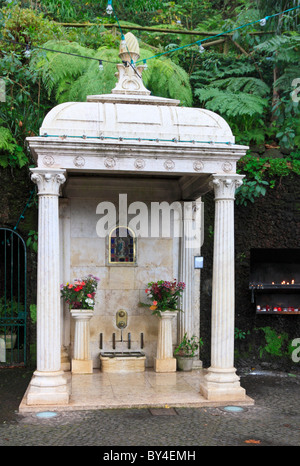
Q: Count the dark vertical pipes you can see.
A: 4